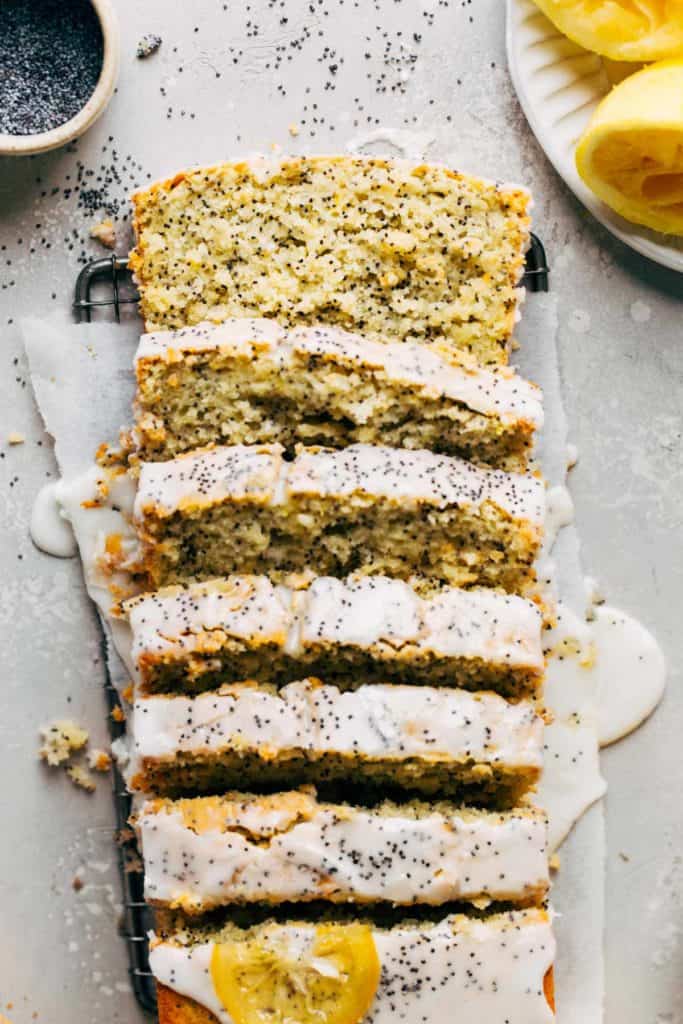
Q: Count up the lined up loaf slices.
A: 7